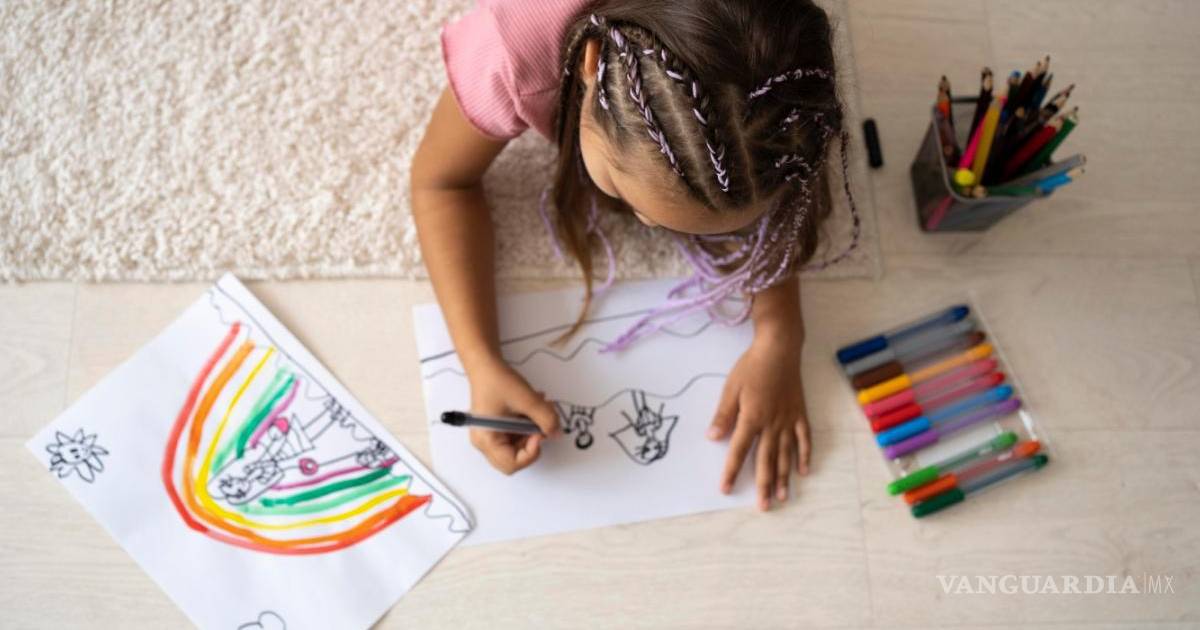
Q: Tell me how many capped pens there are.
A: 11